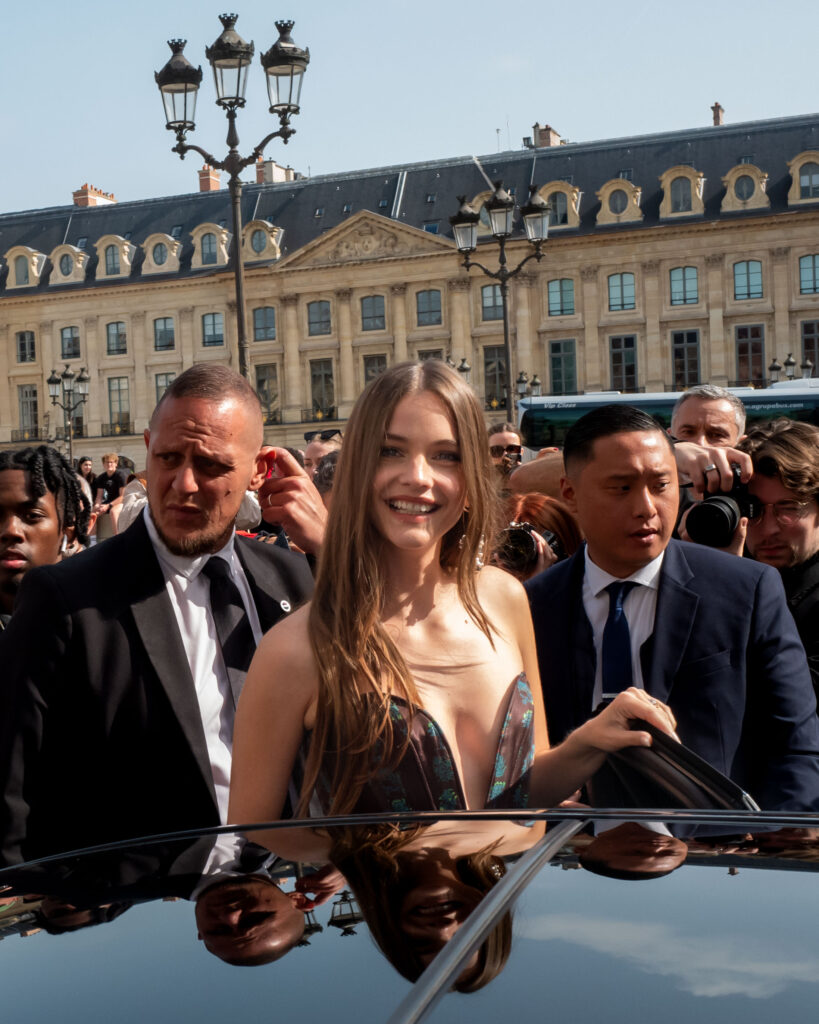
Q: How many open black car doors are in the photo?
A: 1